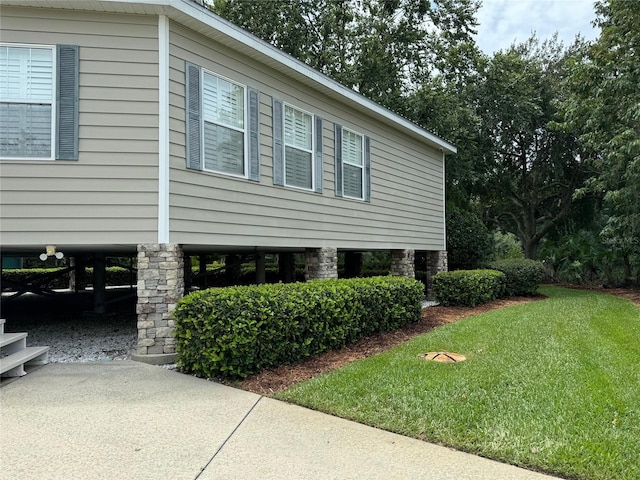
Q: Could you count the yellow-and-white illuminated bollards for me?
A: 0